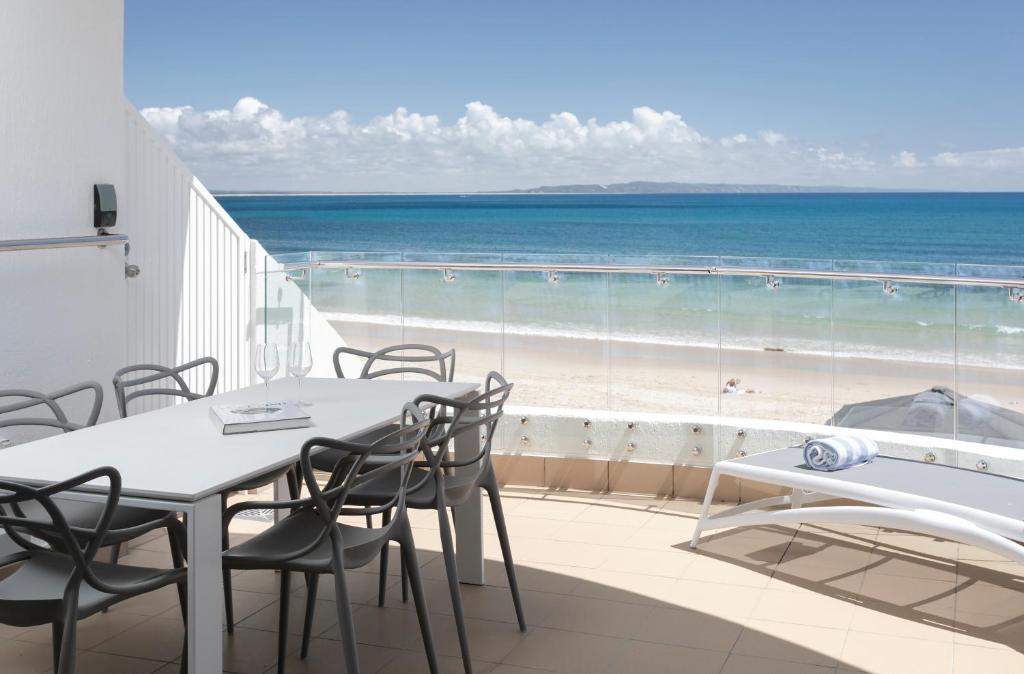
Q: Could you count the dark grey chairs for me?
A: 6